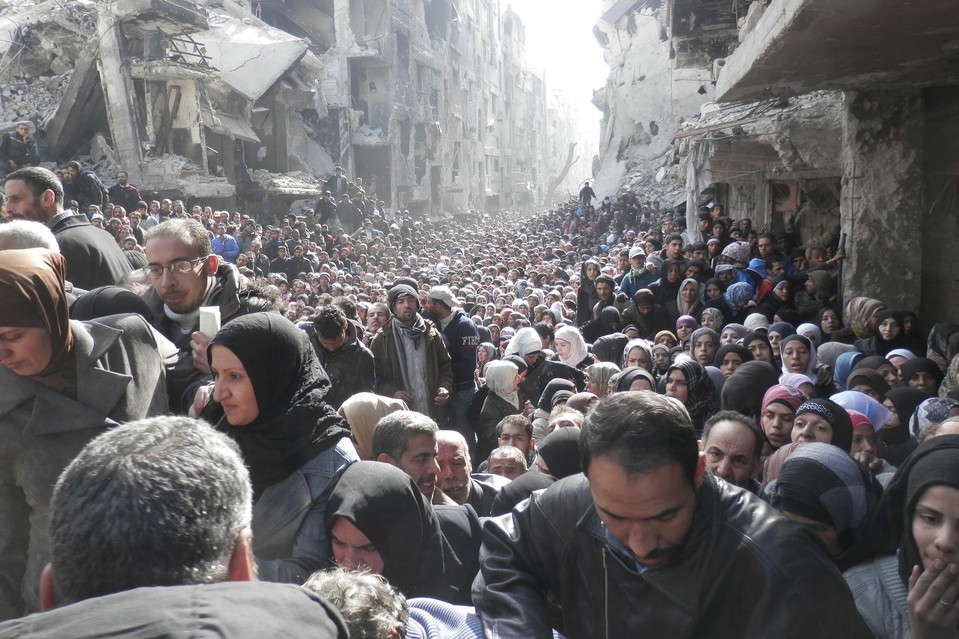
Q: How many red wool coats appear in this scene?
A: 0